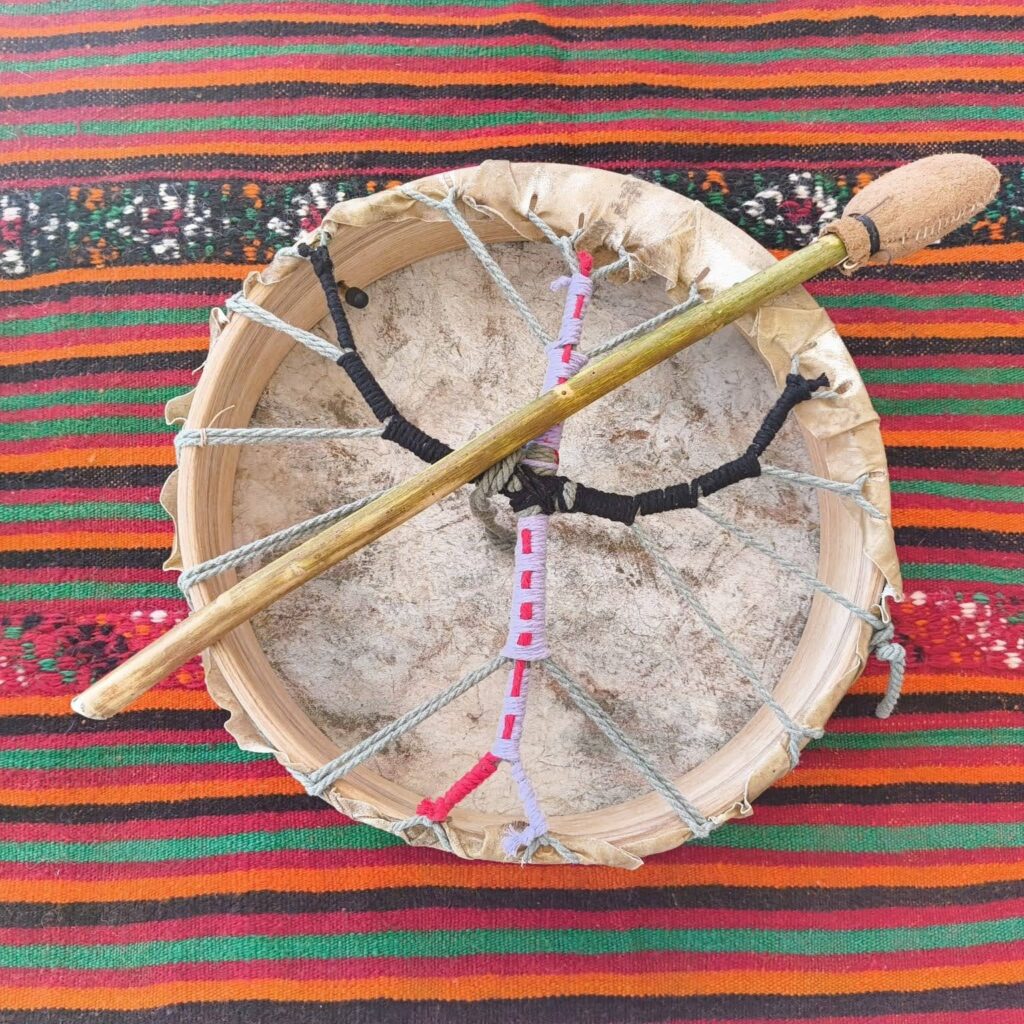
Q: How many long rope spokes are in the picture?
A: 10